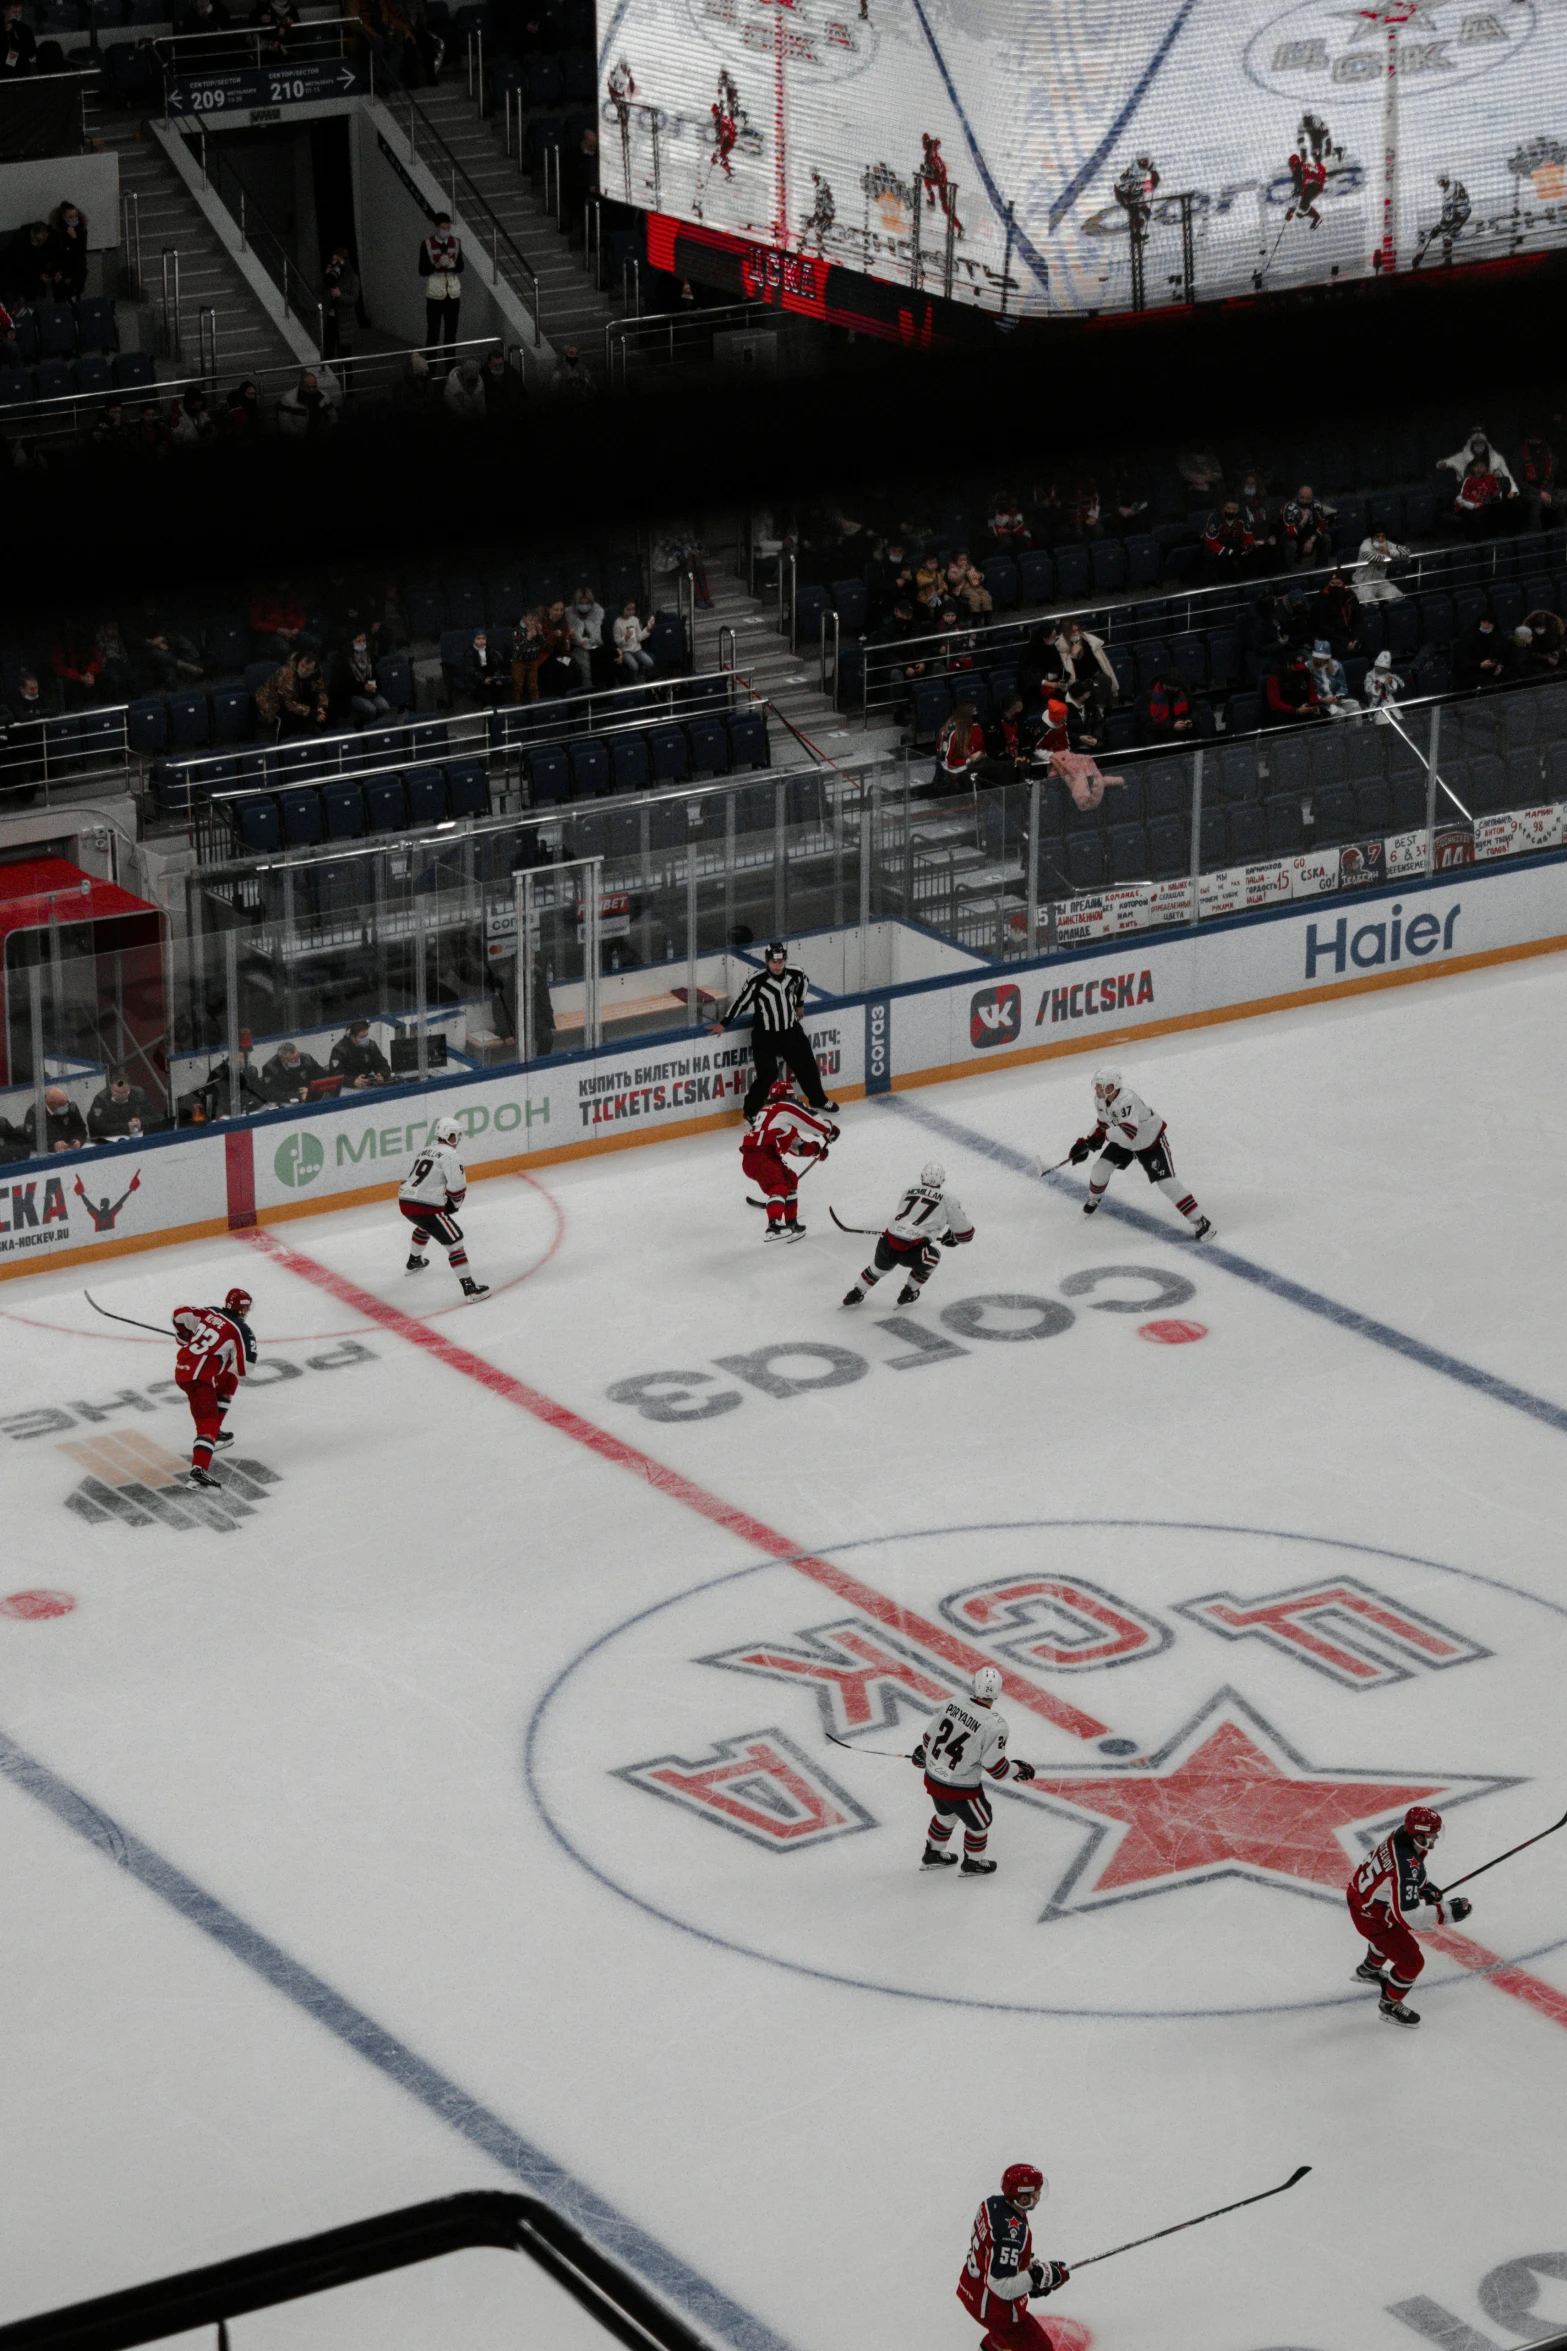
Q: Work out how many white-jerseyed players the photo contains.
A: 4